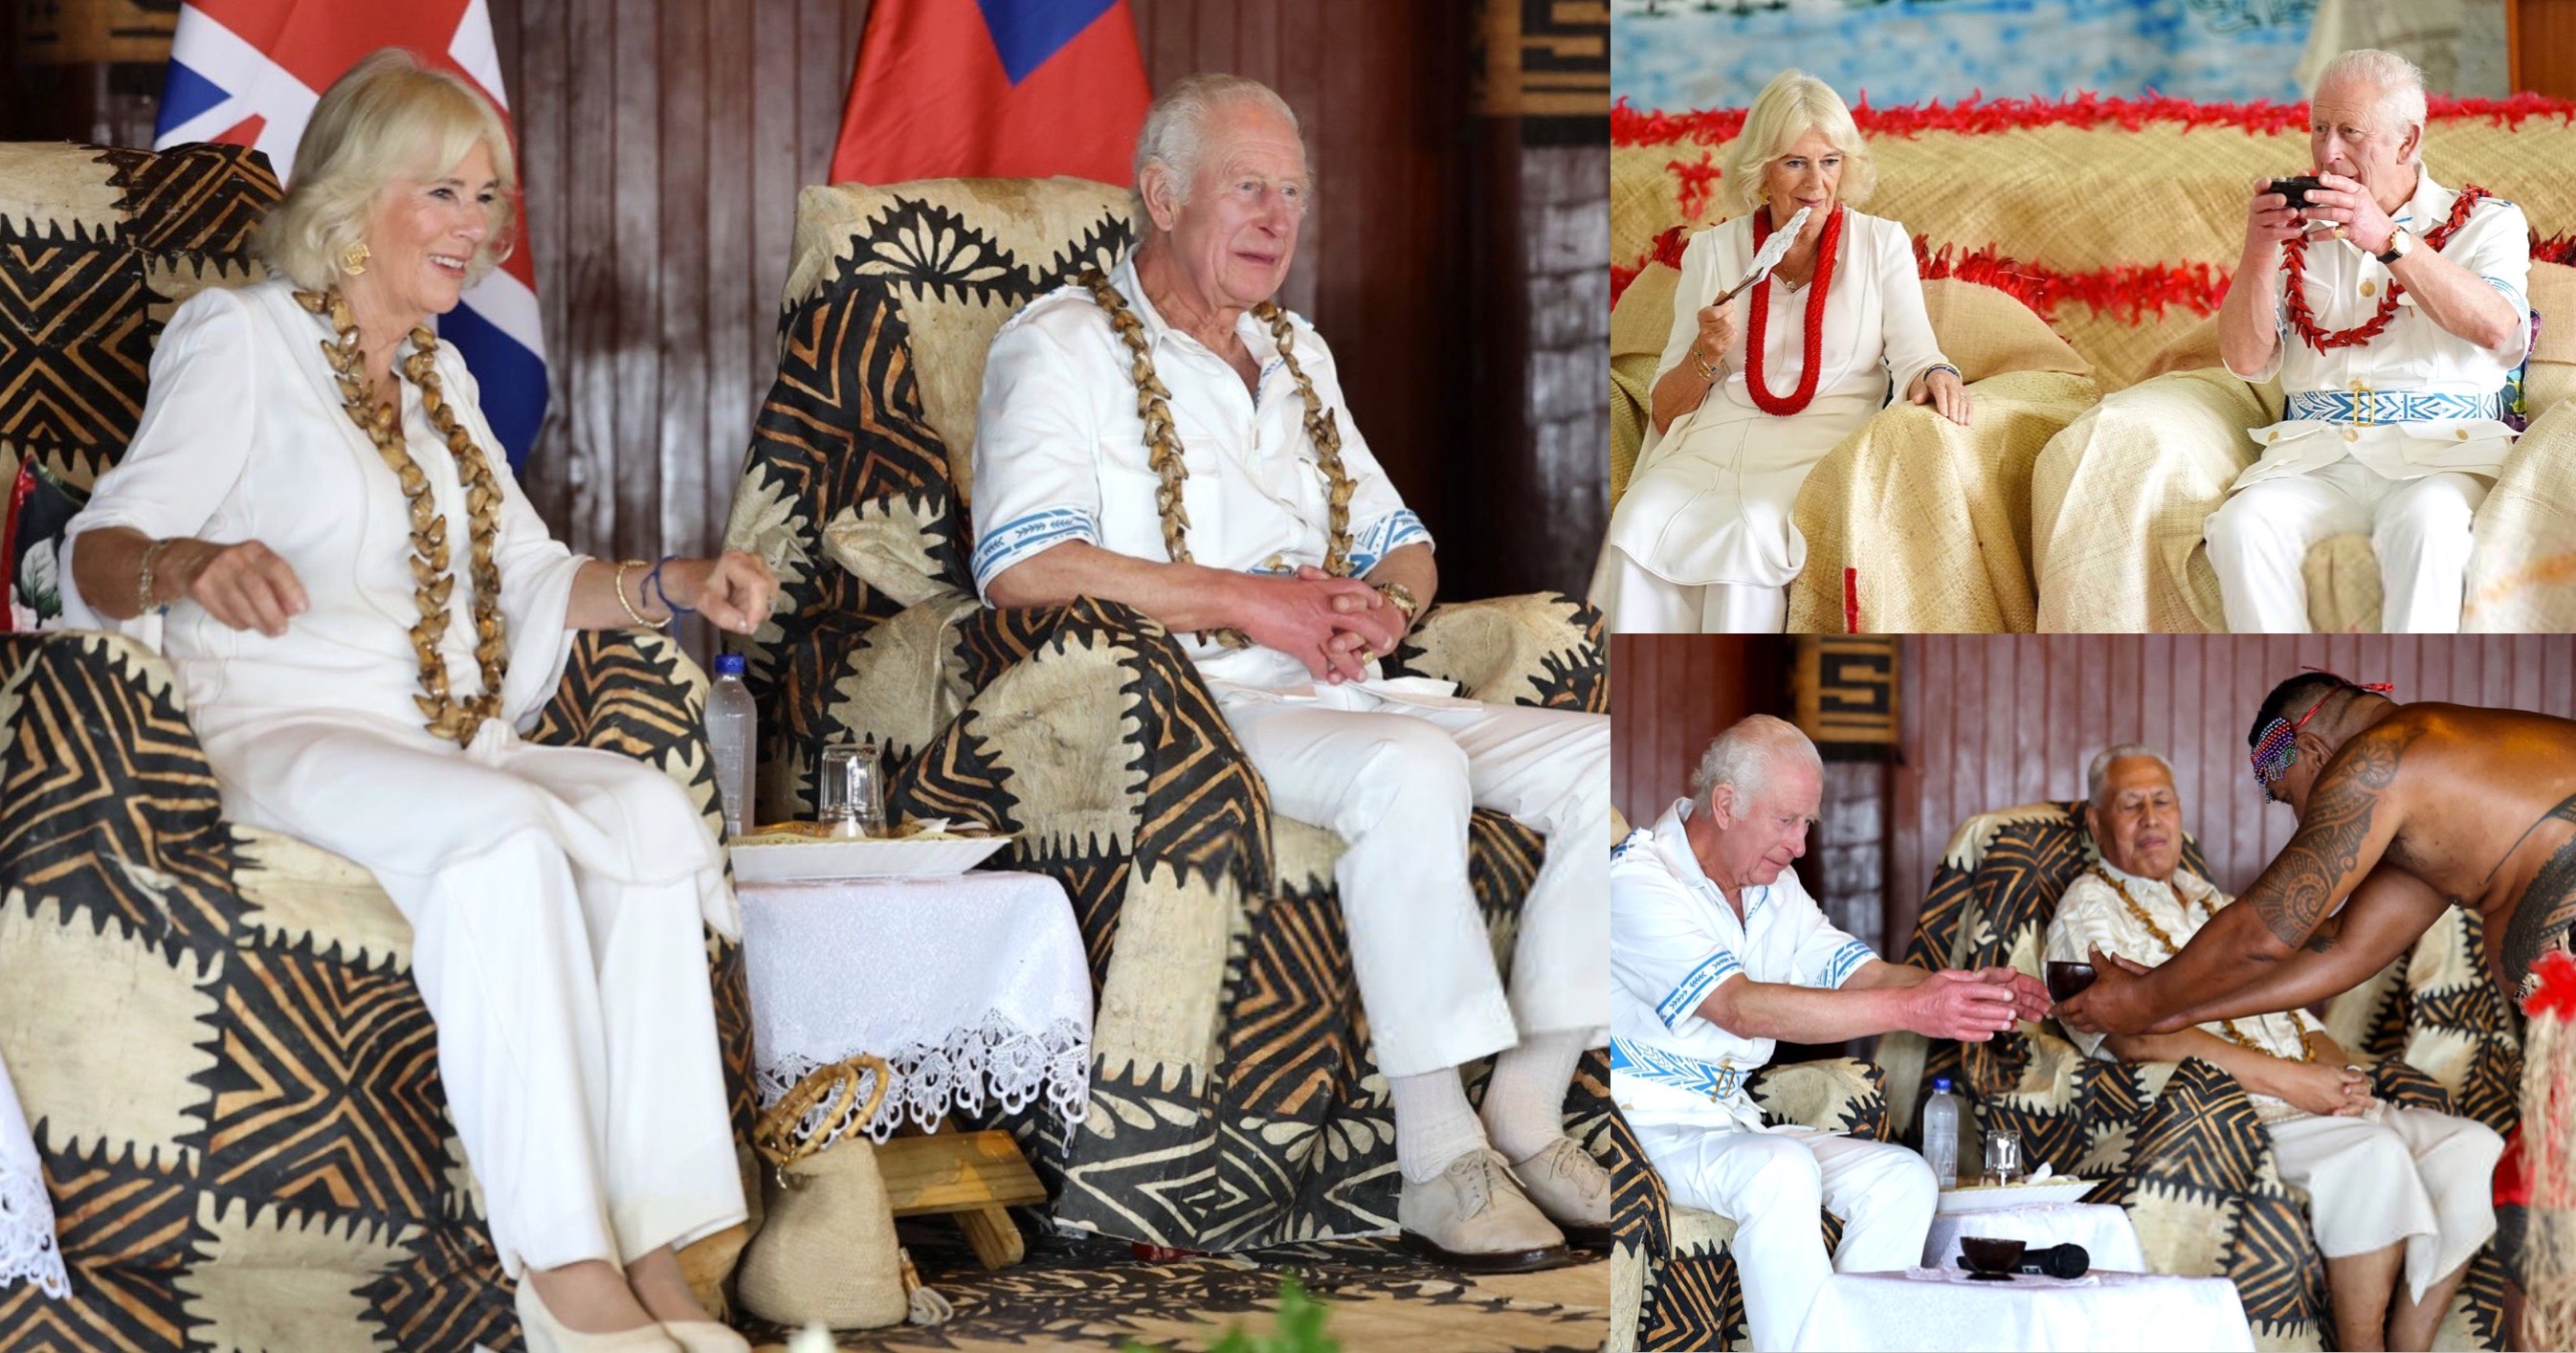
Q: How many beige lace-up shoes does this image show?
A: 2